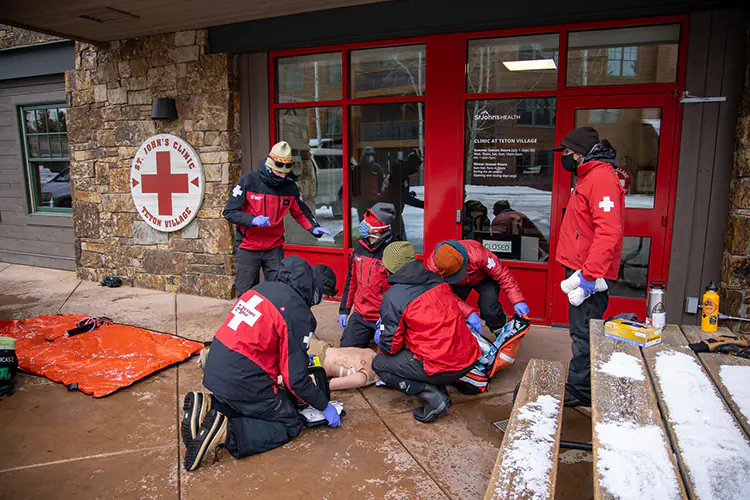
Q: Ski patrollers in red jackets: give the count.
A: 6